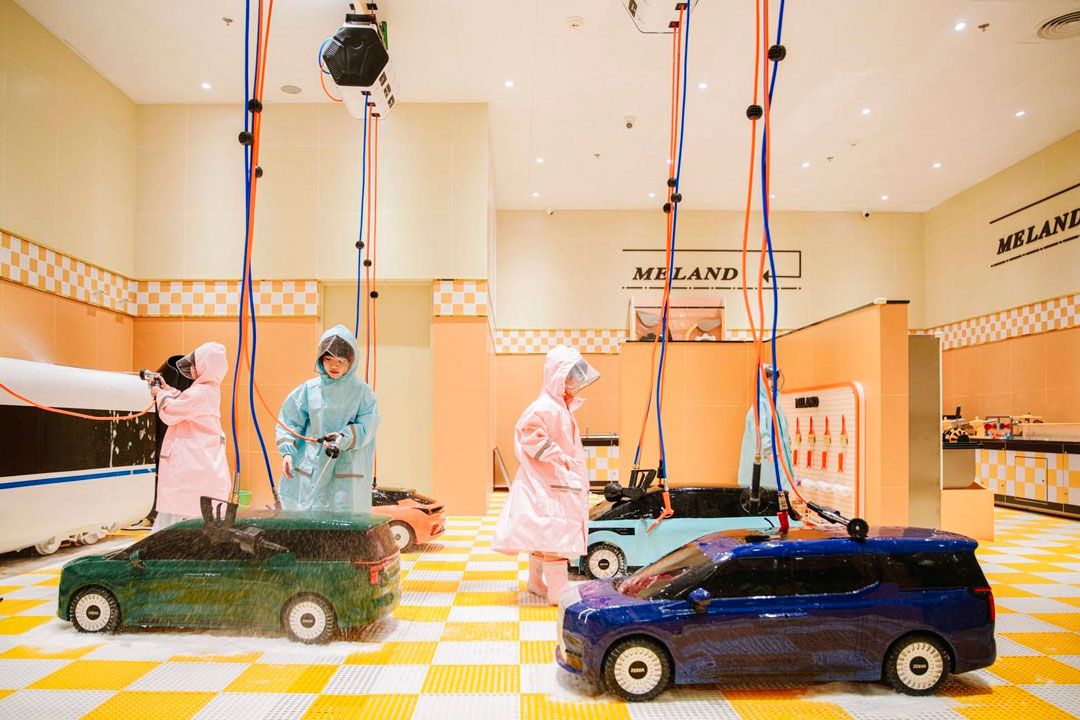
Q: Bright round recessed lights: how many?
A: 14